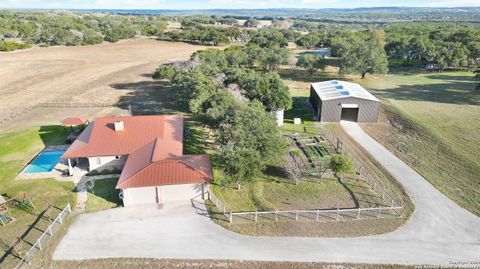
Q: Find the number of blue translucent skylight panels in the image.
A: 3